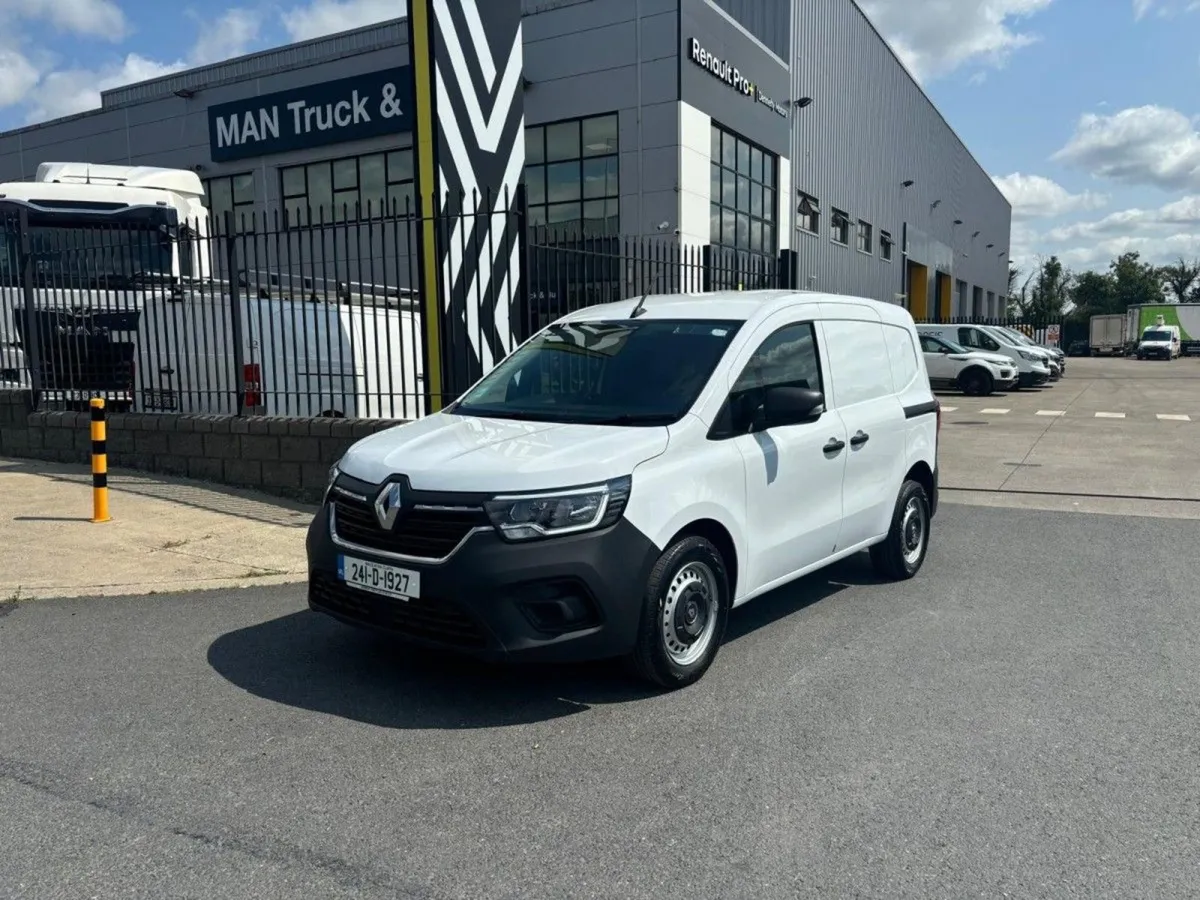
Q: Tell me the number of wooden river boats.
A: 0